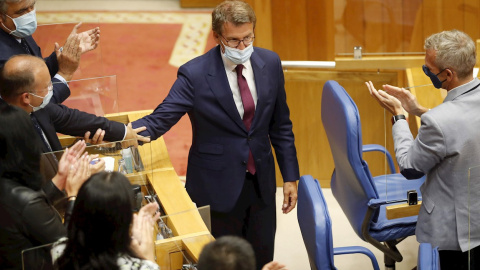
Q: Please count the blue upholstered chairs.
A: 3